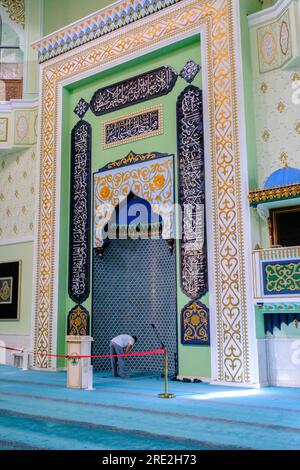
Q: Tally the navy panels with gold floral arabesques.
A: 2